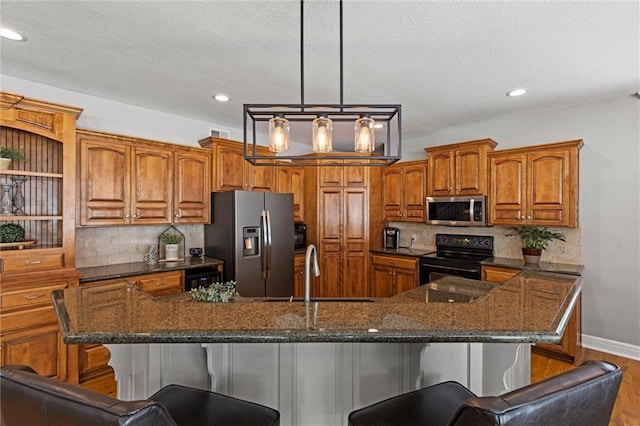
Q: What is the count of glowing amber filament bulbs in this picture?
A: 3